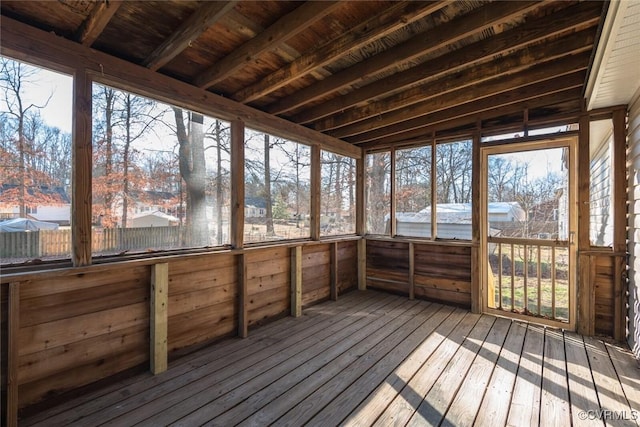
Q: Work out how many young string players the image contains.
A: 0